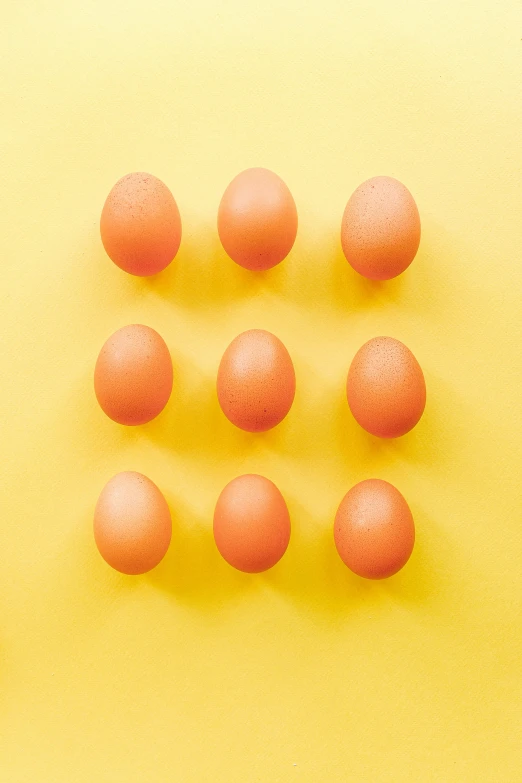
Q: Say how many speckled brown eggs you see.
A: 9